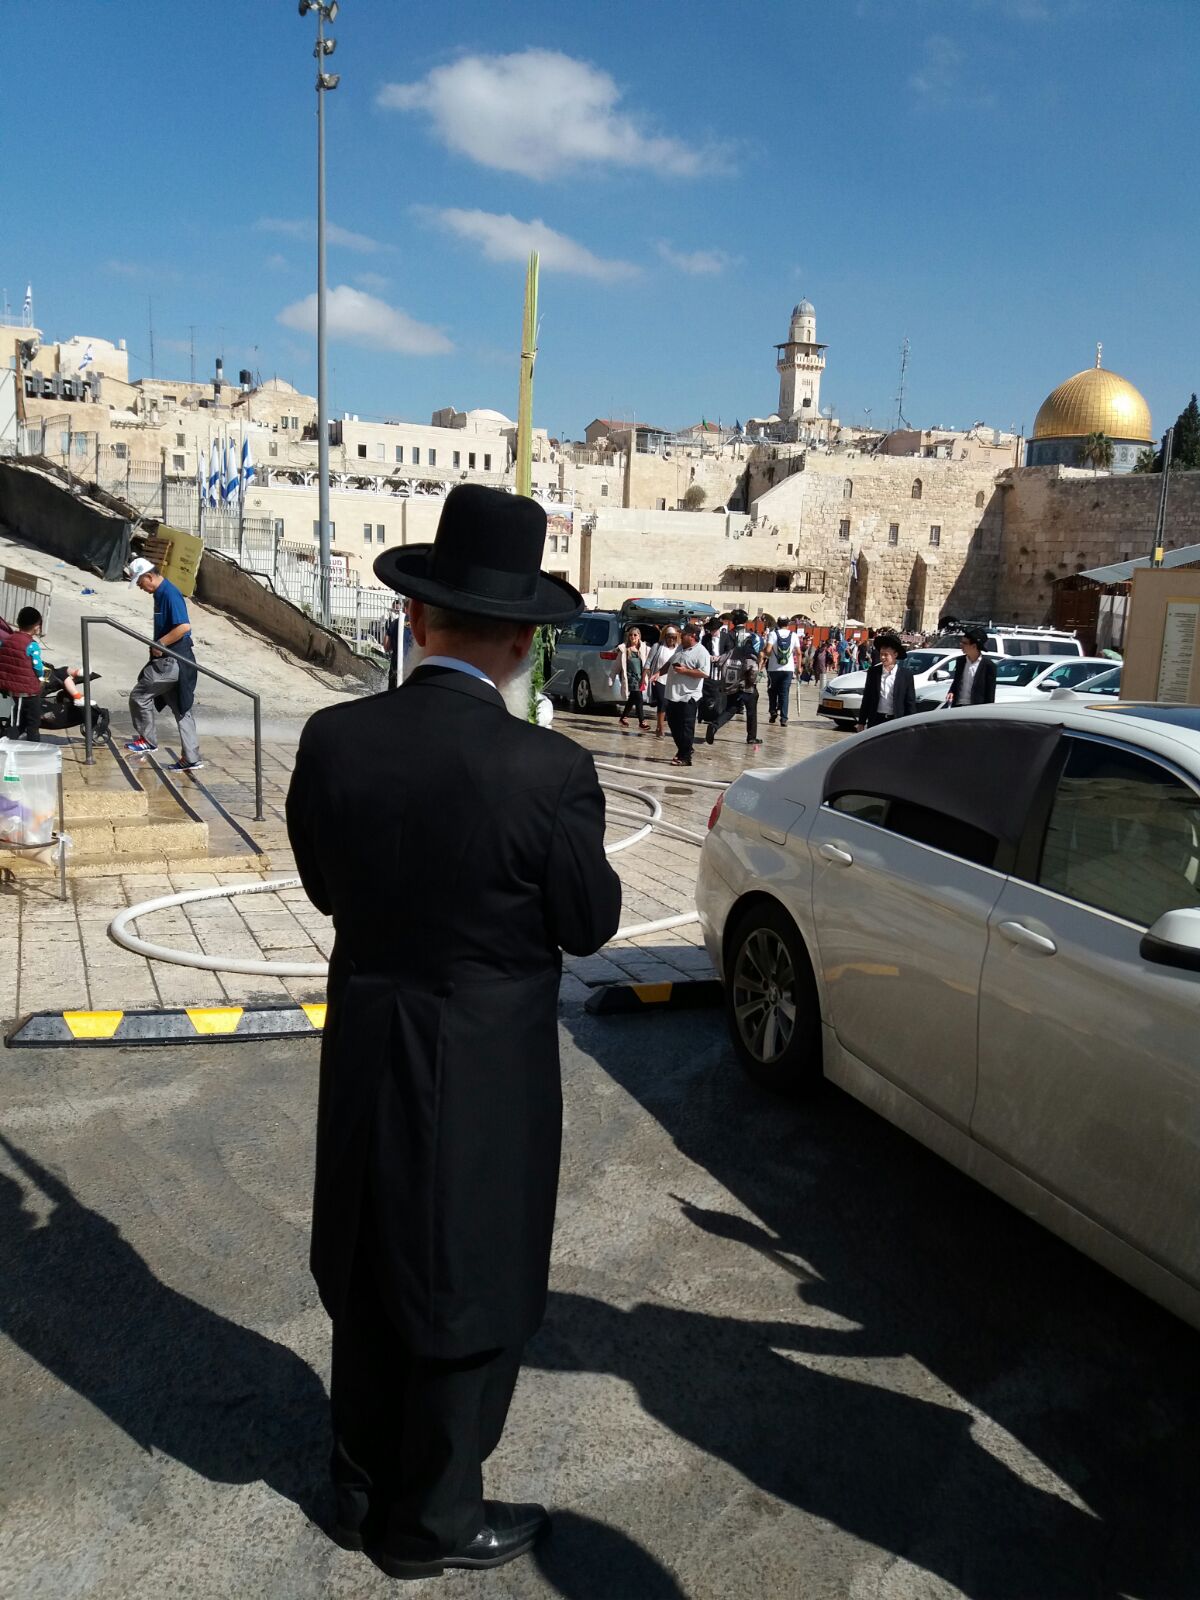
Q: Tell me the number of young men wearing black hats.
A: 2